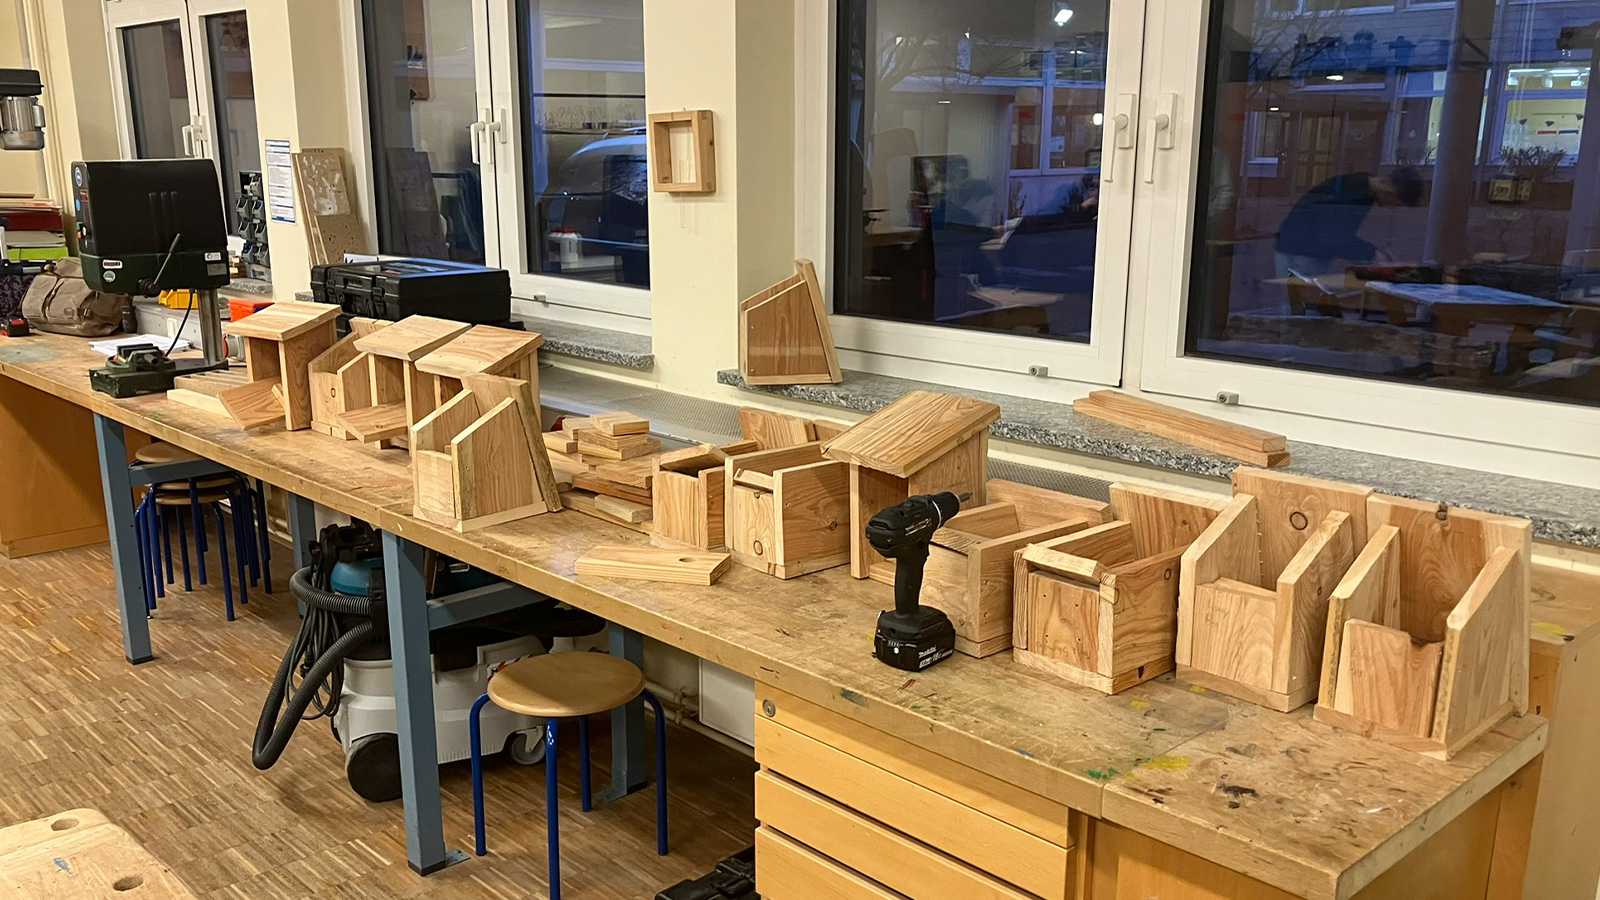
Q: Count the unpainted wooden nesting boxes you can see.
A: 13